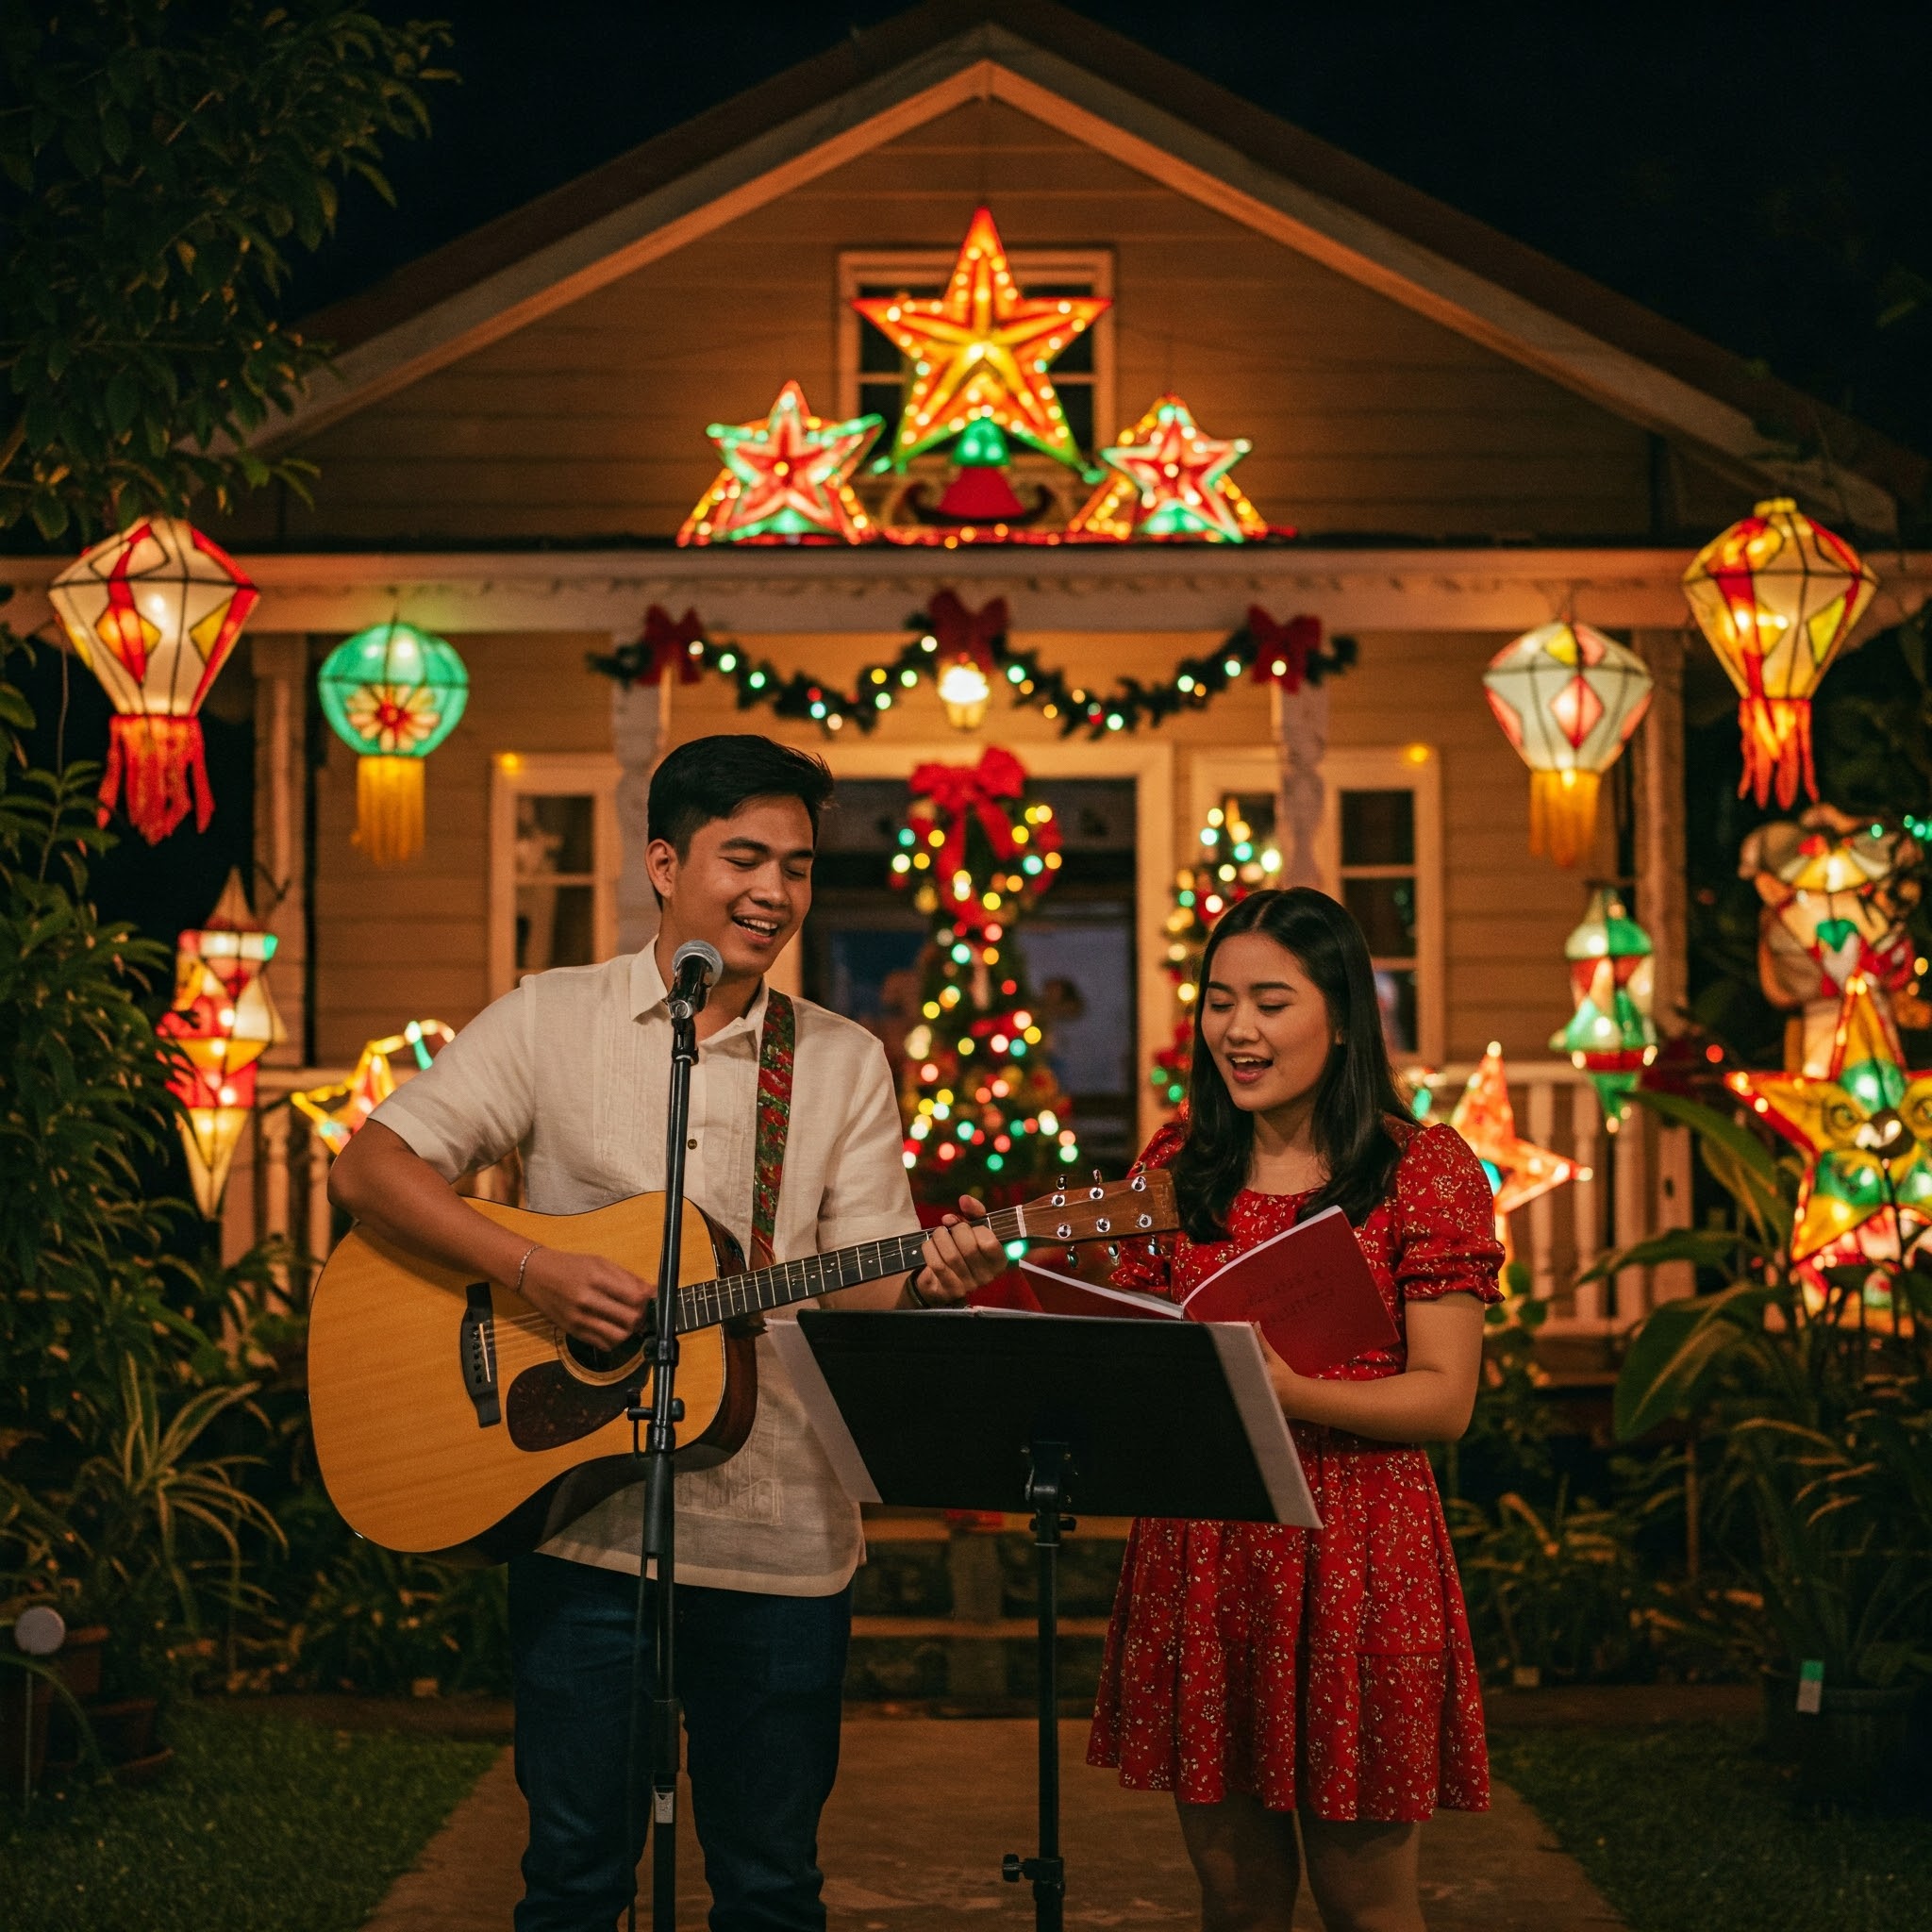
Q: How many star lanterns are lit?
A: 6